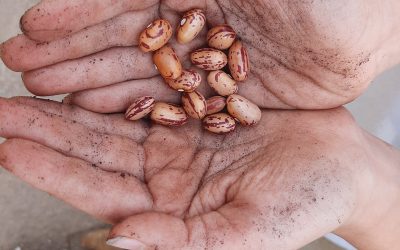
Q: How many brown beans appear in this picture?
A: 14